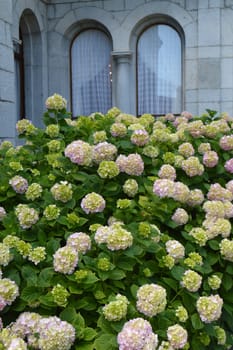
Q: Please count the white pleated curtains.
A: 2